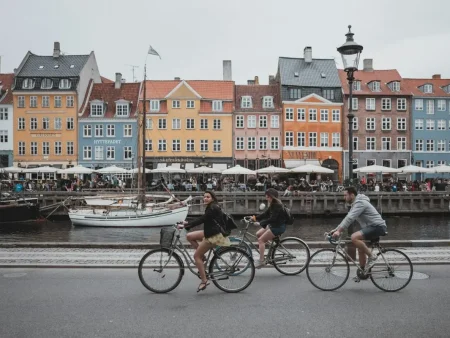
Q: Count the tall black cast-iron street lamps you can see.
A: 1